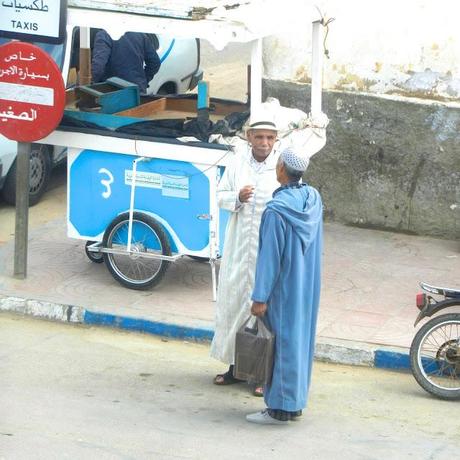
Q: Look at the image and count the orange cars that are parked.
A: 0